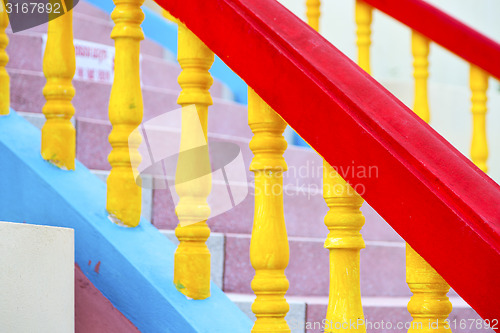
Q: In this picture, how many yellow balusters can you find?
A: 11